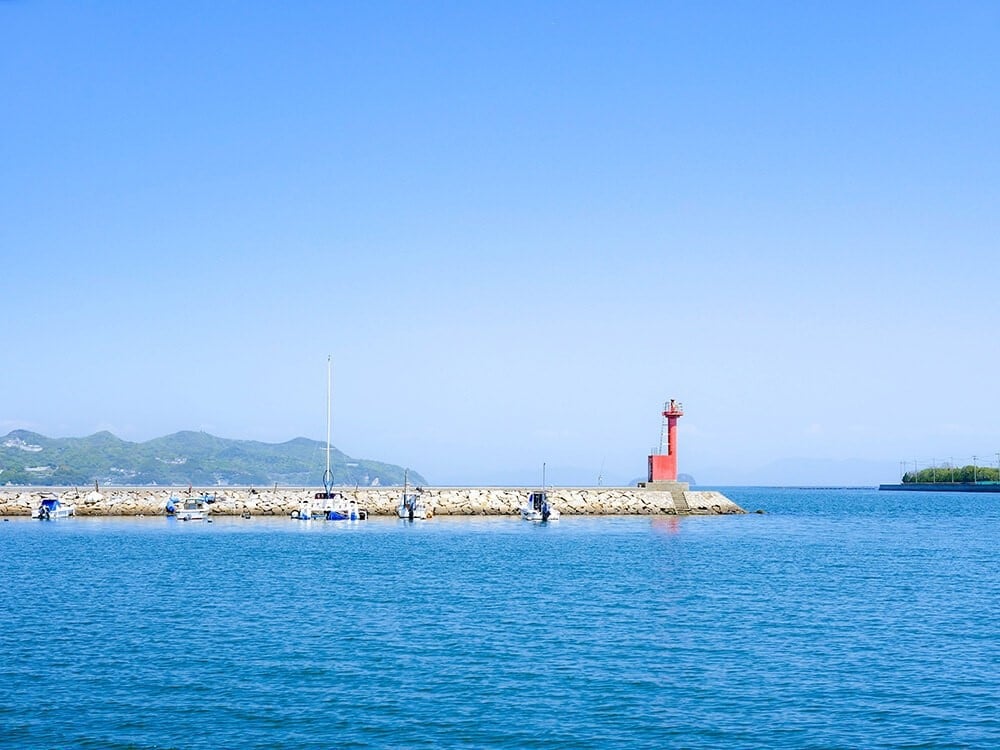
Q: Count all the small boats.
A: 5